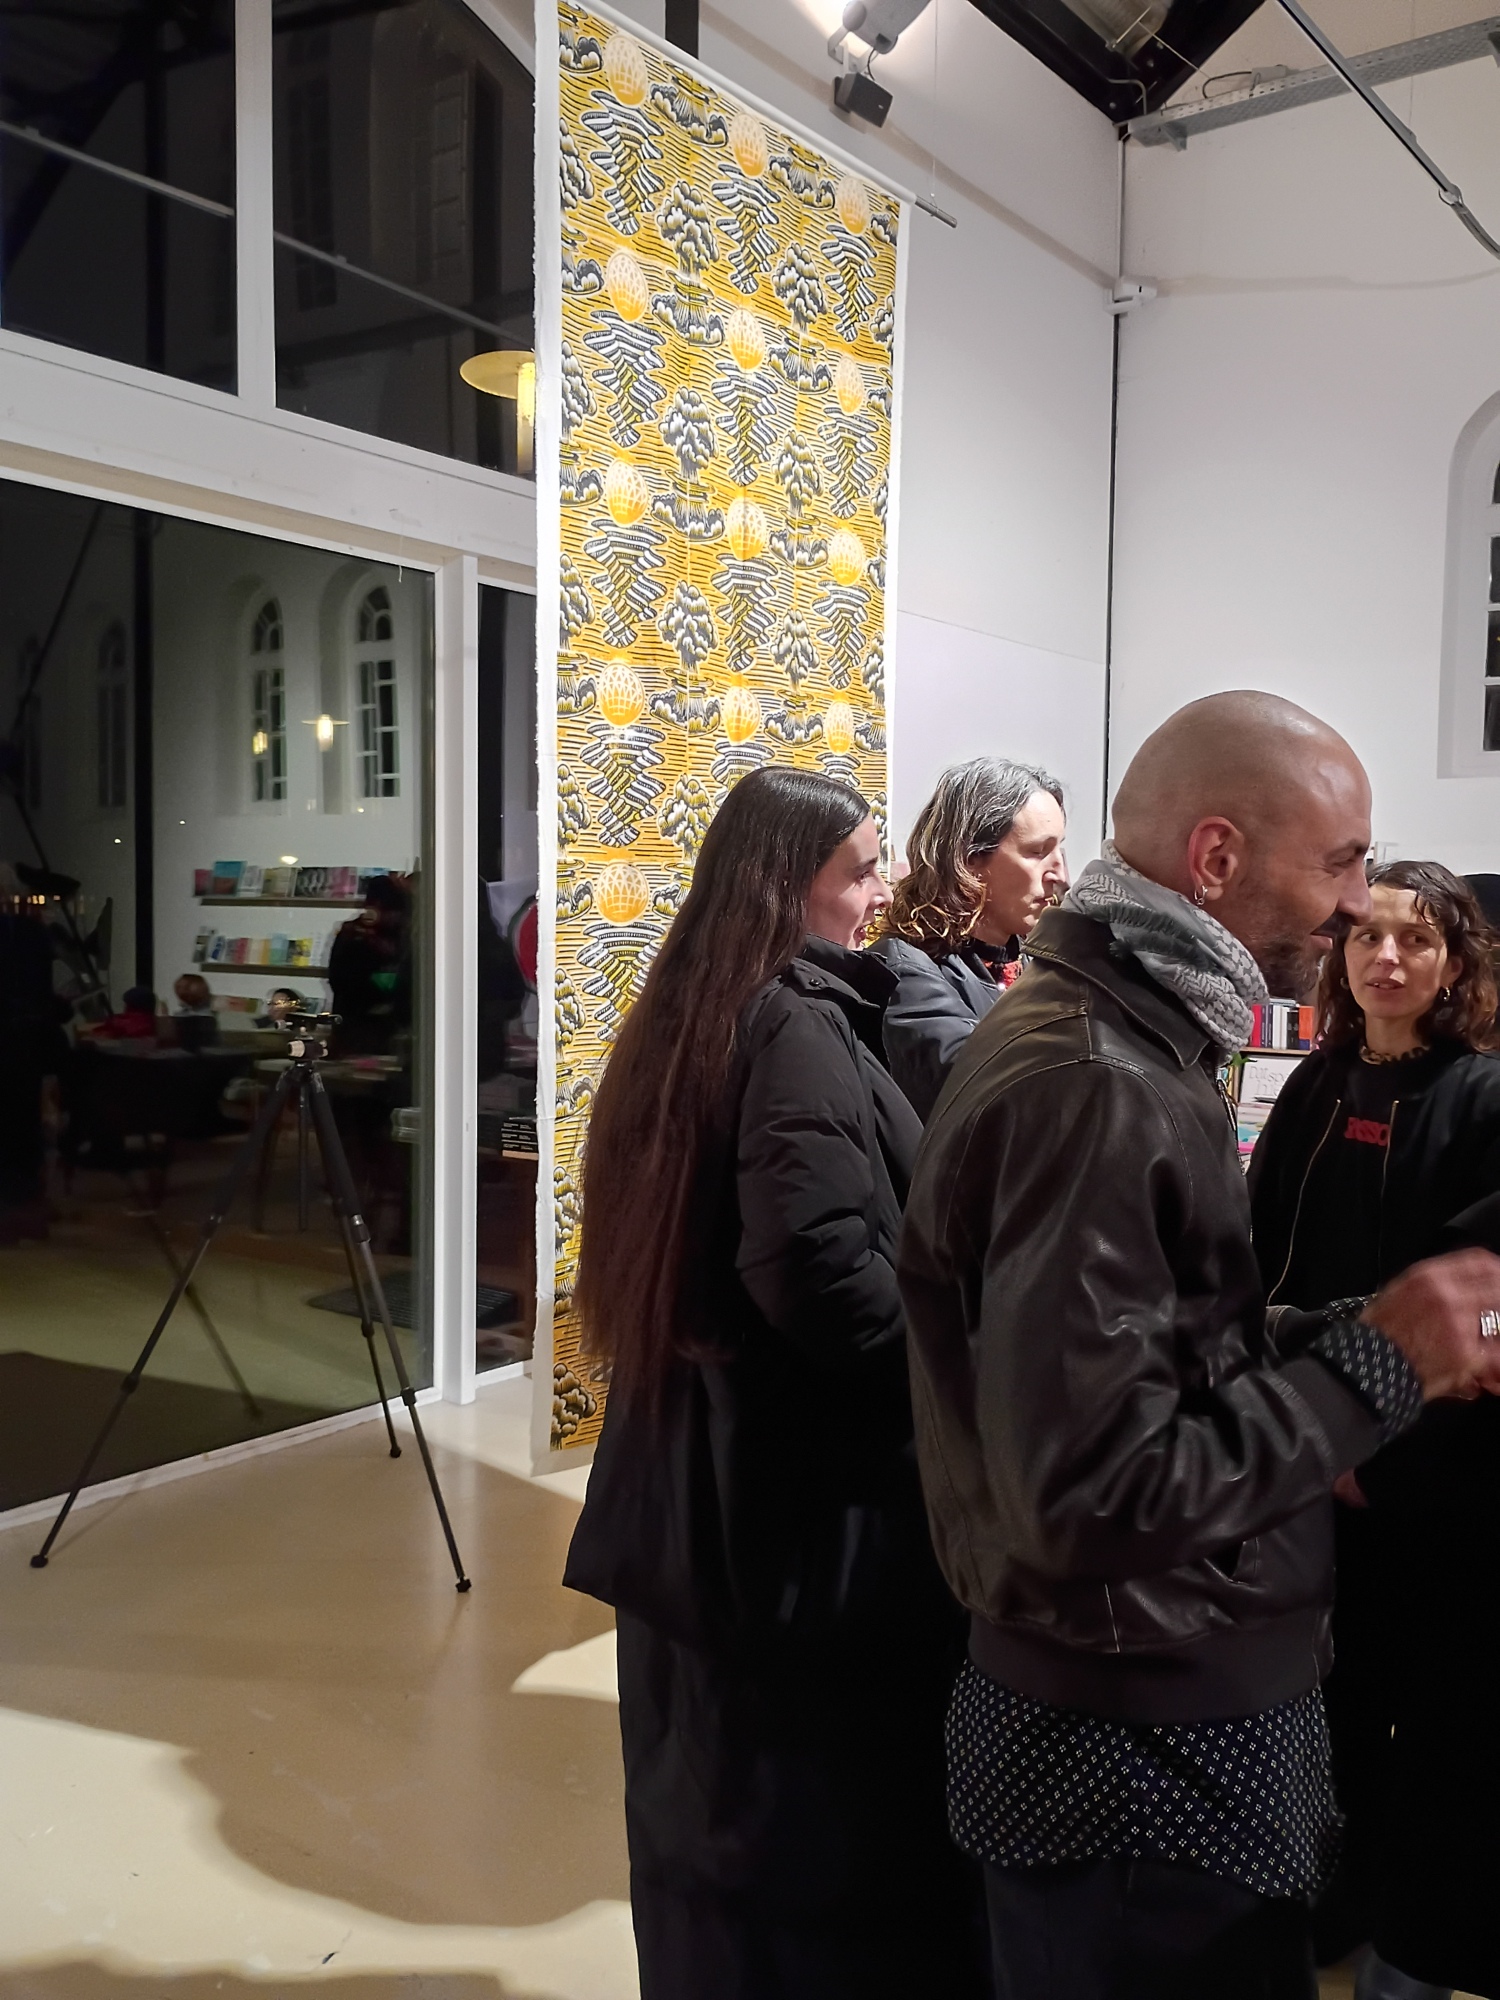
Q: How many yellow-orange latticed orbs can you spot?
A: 13